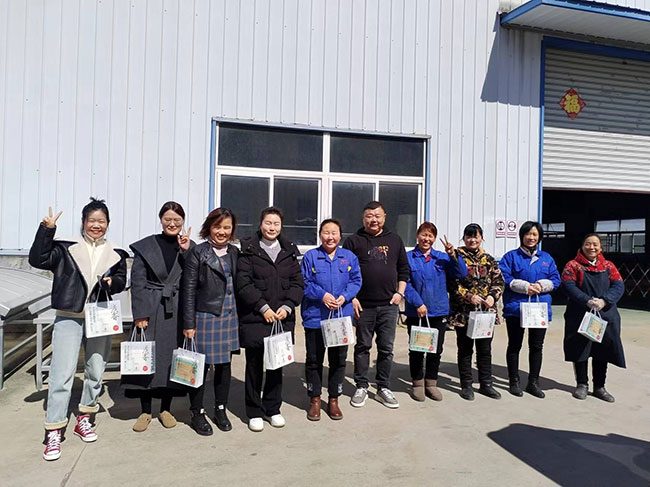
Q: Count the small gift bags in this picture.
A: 9